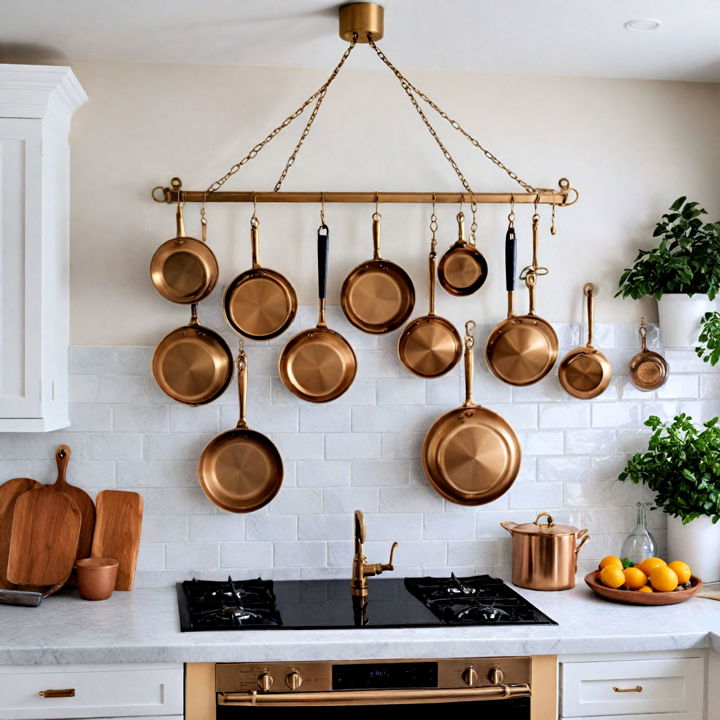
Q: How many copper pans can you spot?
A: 12